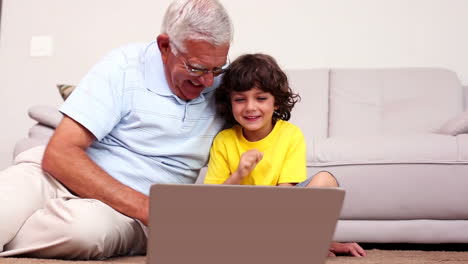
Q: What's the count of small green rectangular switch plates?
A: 0